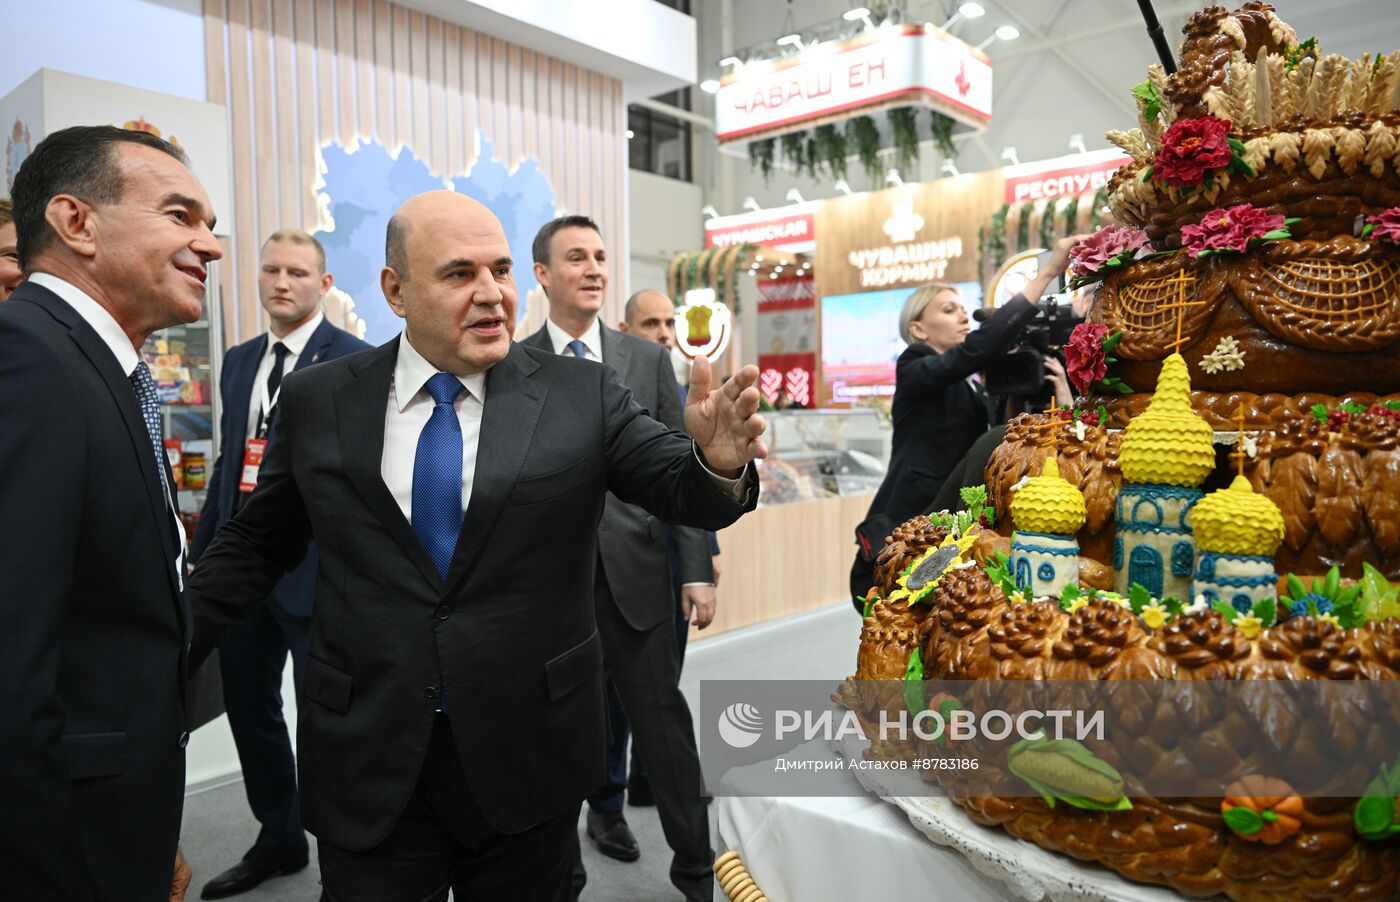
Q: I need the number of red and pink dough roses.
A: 5